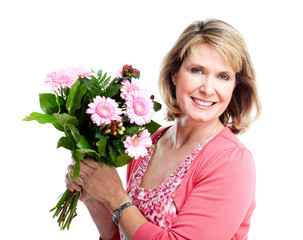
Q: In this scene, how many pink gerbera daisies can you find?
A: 6